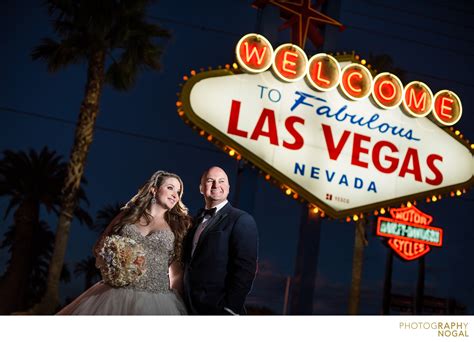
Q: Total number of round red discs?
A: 7